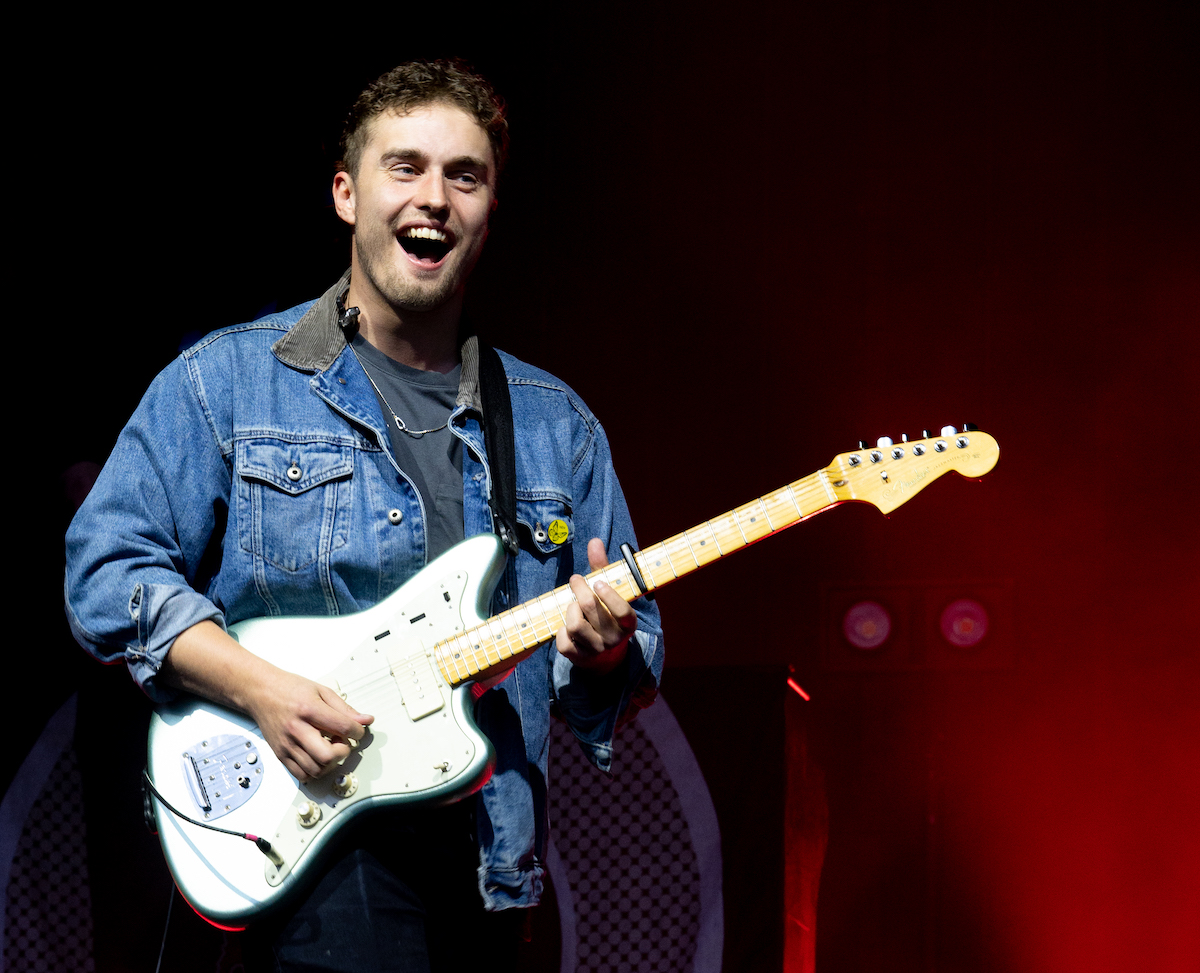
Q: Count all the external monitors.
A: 0